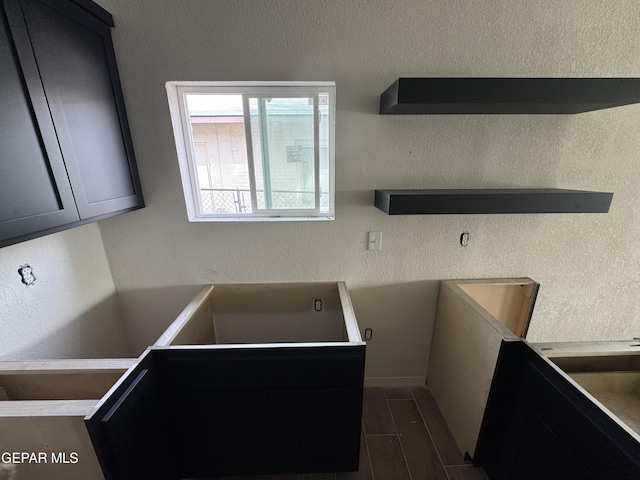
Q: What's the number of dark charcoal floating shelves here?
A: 2